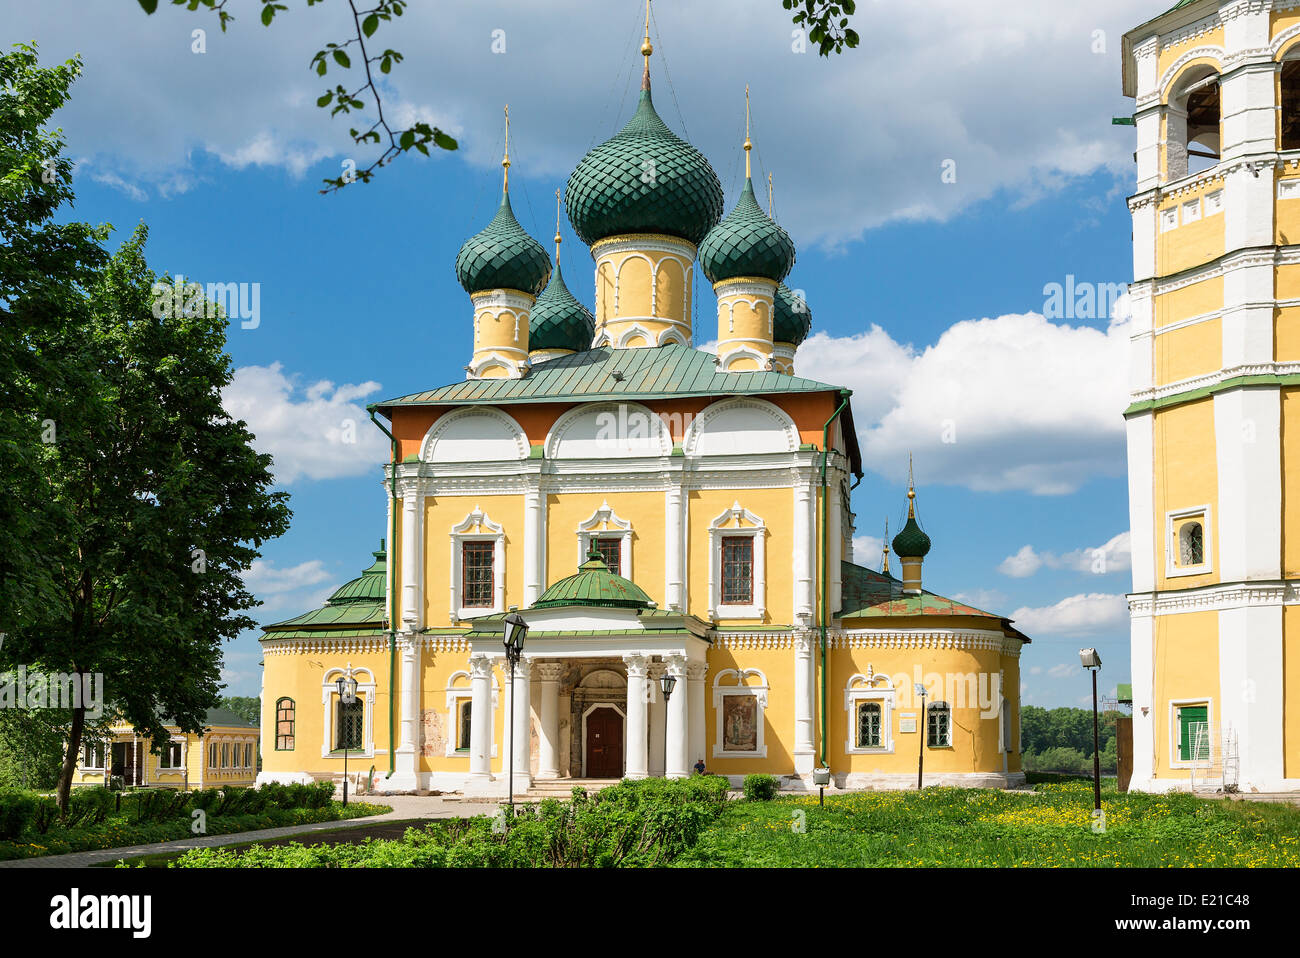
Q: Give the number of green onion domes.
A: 6